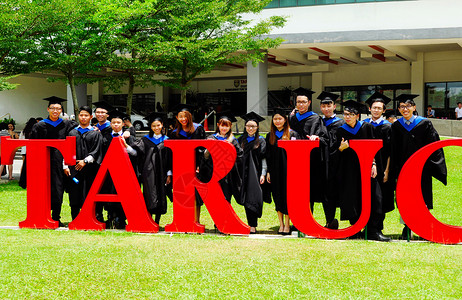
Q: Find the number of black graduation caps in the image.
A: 13